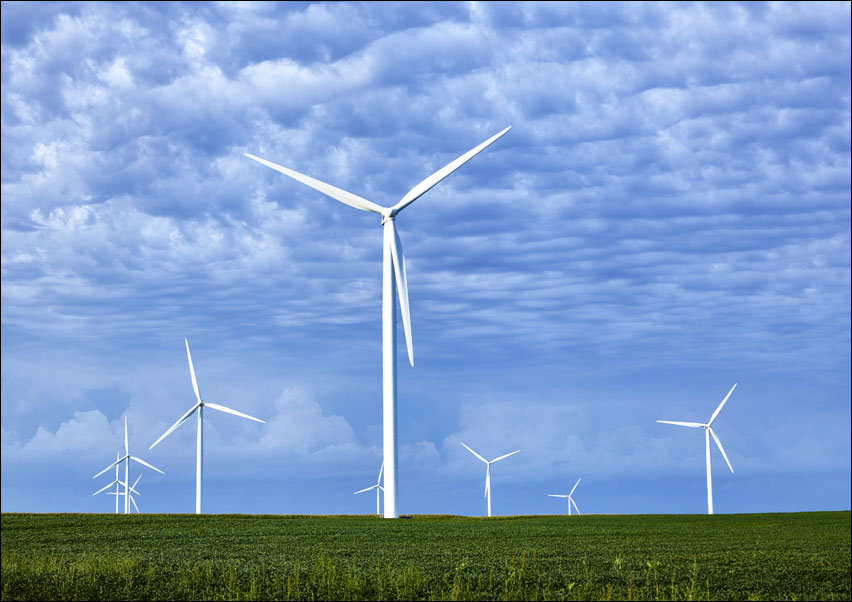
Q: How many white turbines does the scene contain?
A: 9